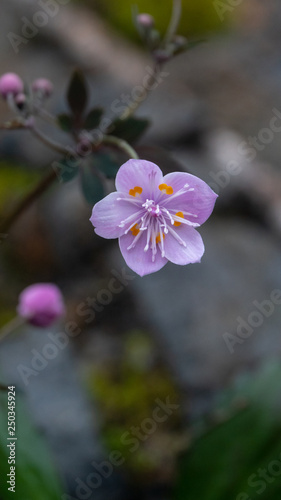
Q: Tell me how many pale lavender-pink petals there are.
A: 5